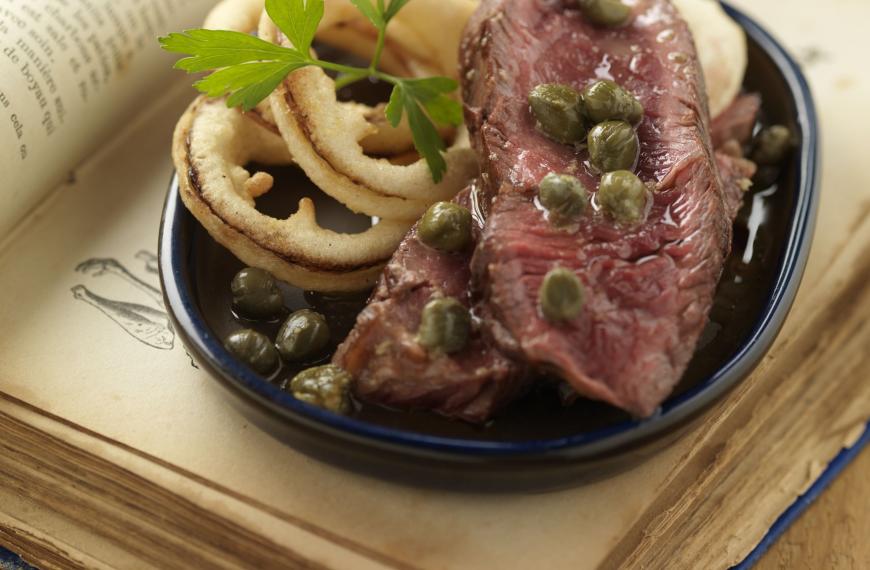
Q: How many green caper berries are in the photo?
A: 14